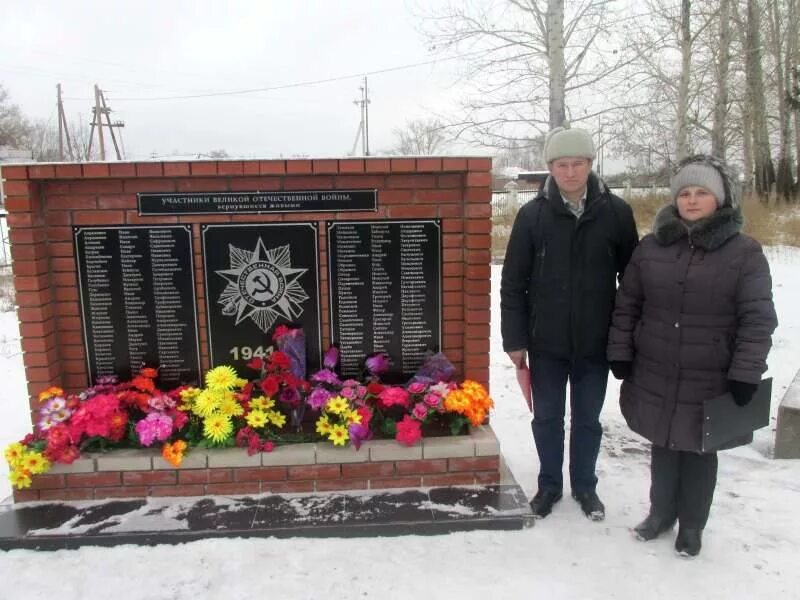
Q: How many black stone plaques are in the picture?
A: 4